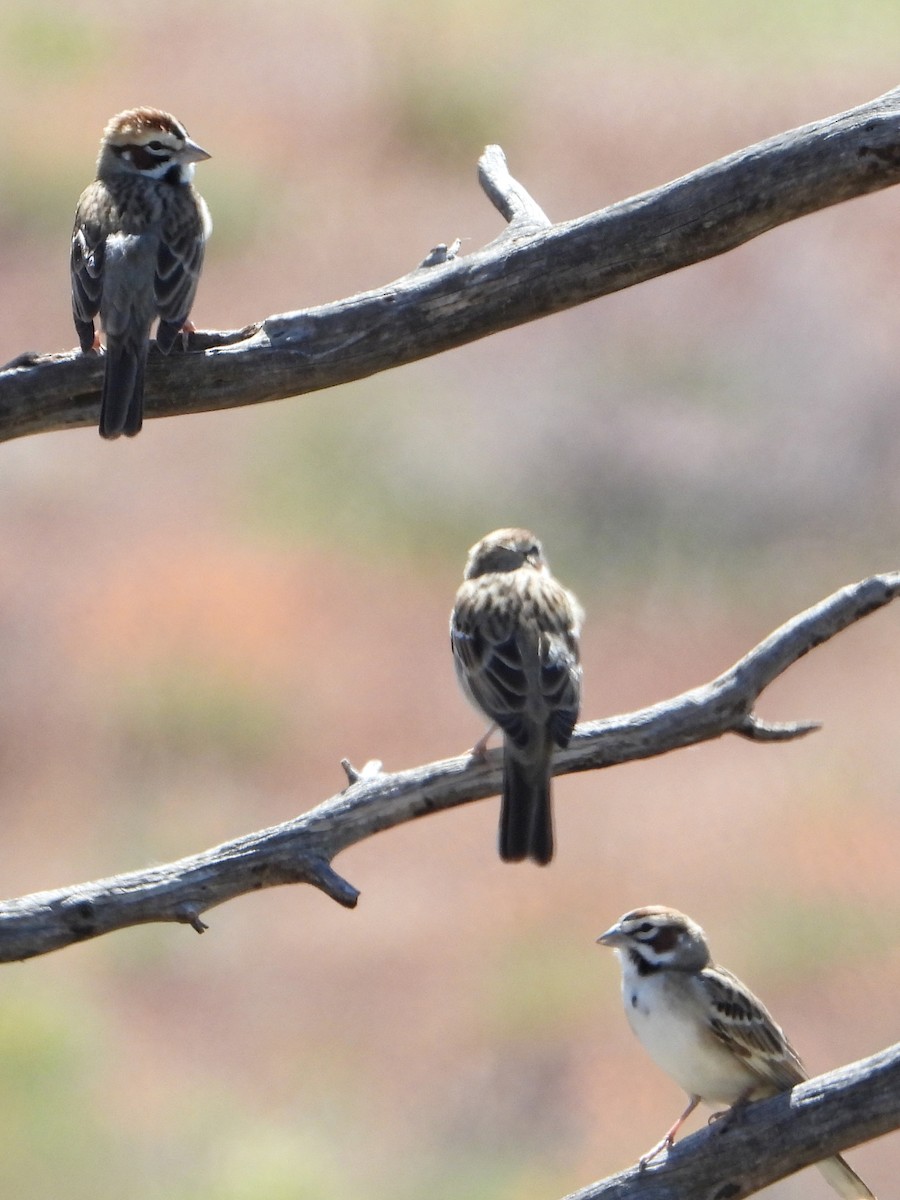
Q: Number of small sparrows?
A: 3